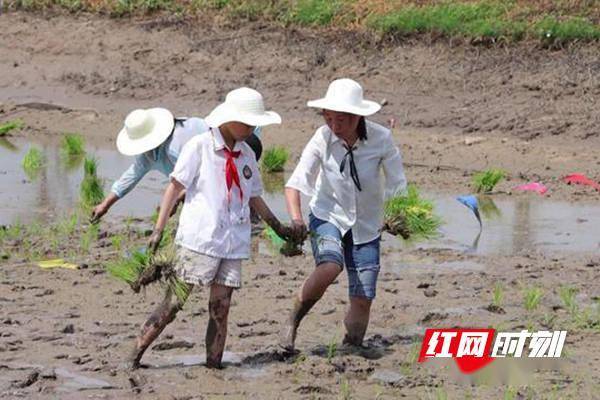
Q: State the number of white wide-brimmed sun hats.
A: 3